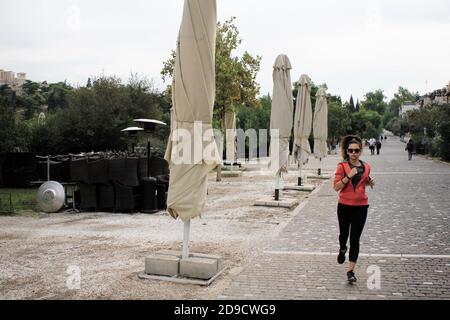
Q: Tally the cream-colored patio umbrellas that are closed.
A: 5